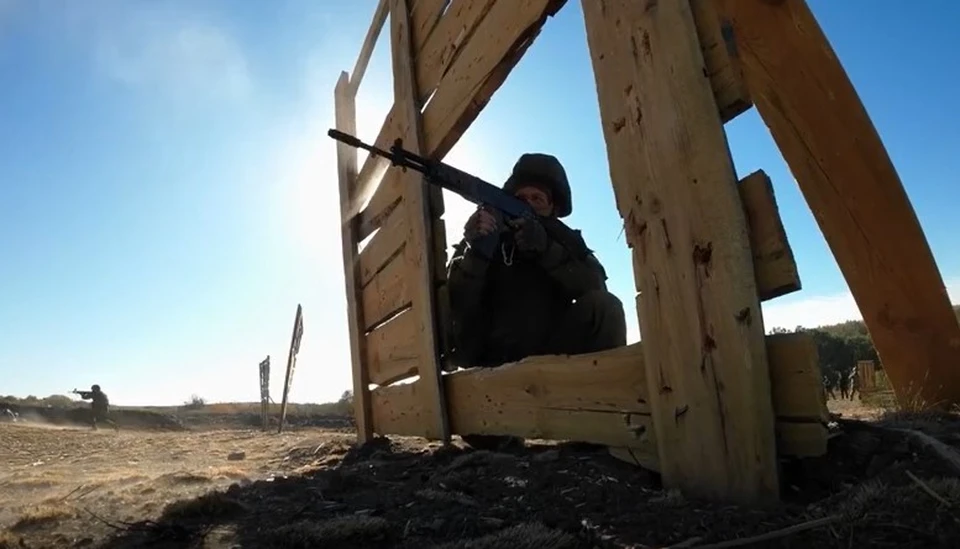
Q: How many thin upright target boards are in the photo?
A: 2